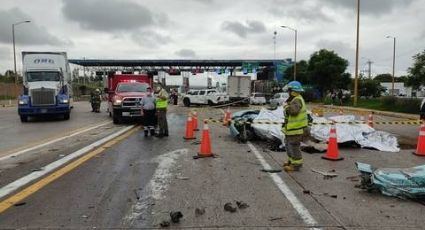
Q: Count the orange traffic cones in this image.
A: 7